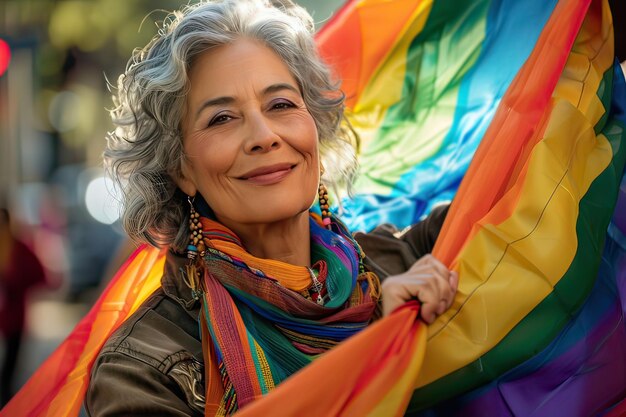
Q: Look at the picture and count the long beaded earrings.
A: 2